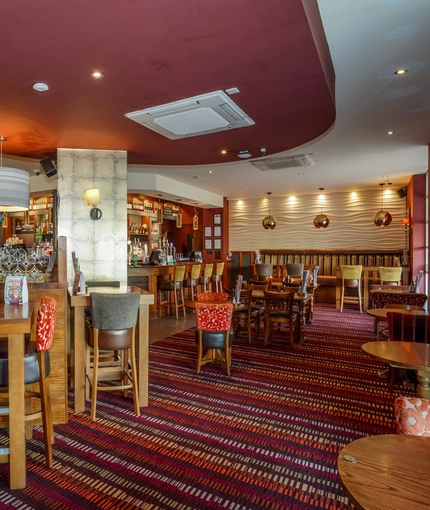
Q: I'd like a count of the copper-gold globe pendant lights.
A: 3